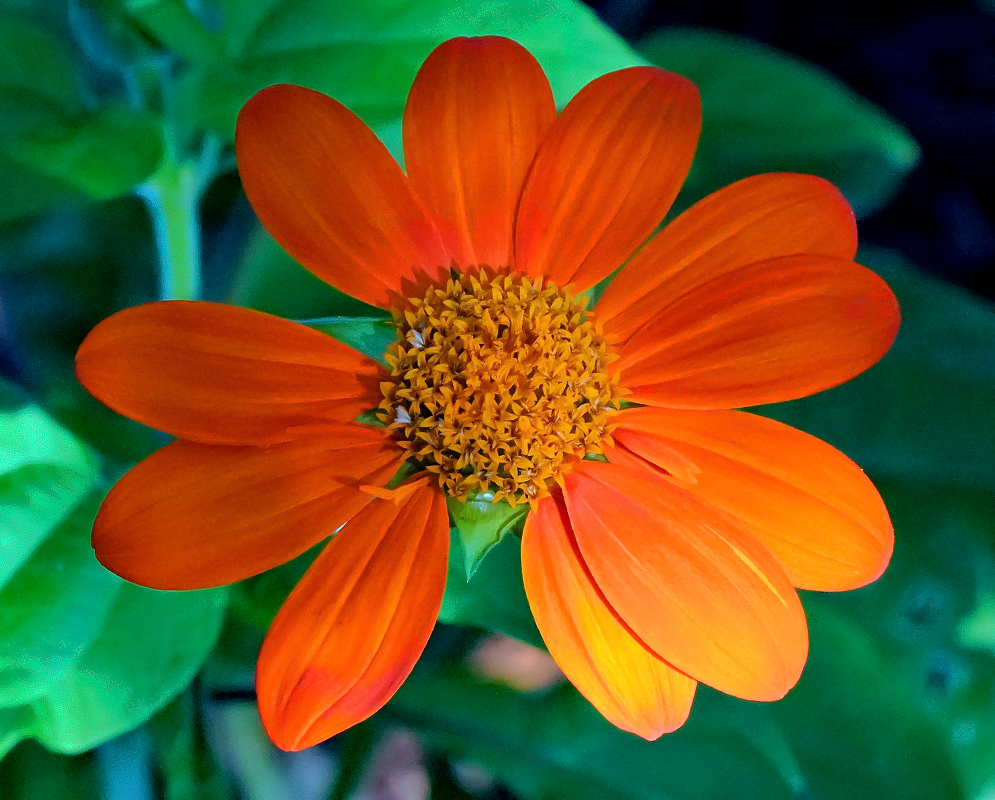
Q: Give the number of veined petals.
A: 11